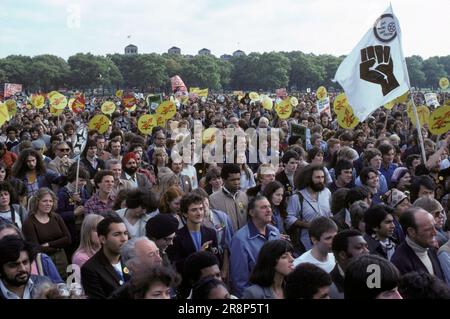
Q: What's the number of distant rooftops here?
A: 4